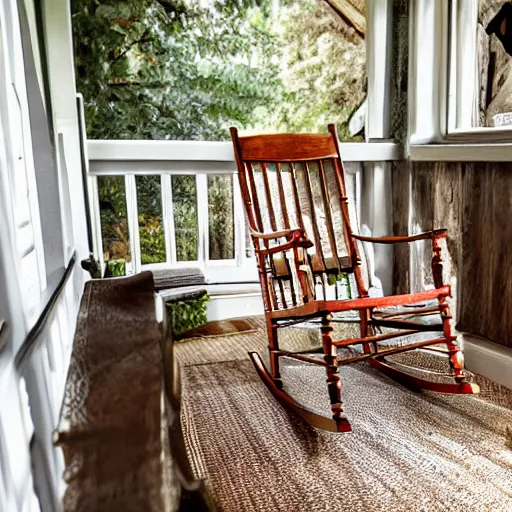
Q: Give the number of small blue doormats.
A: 0